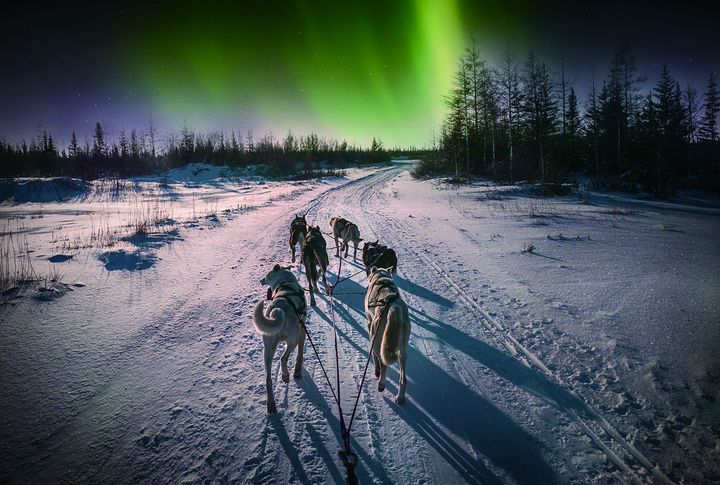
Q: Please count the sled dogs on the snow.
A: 6